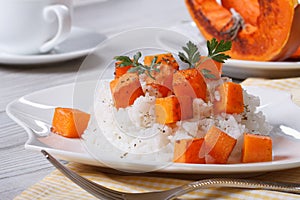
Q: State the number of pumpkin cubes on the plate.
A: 12